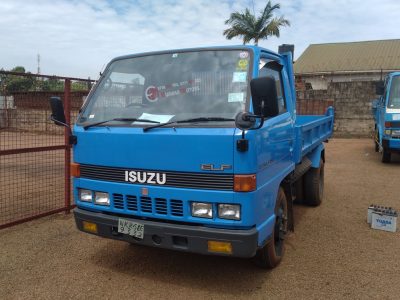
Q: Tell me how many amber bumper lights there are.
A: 2